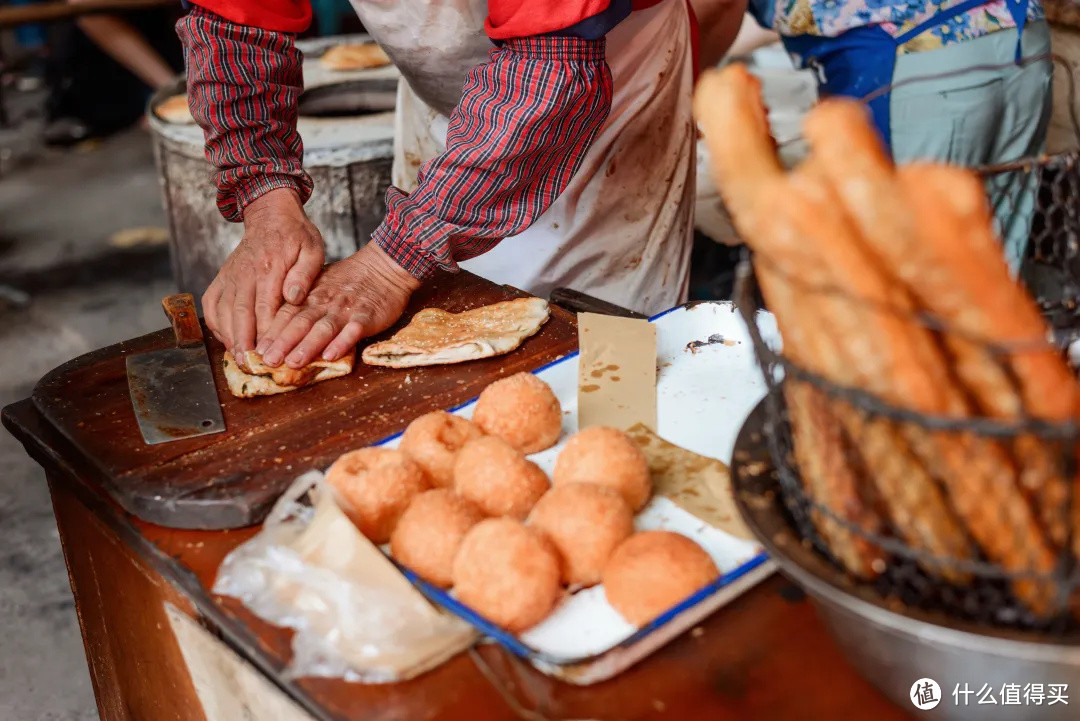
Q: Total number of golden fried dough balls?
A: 9